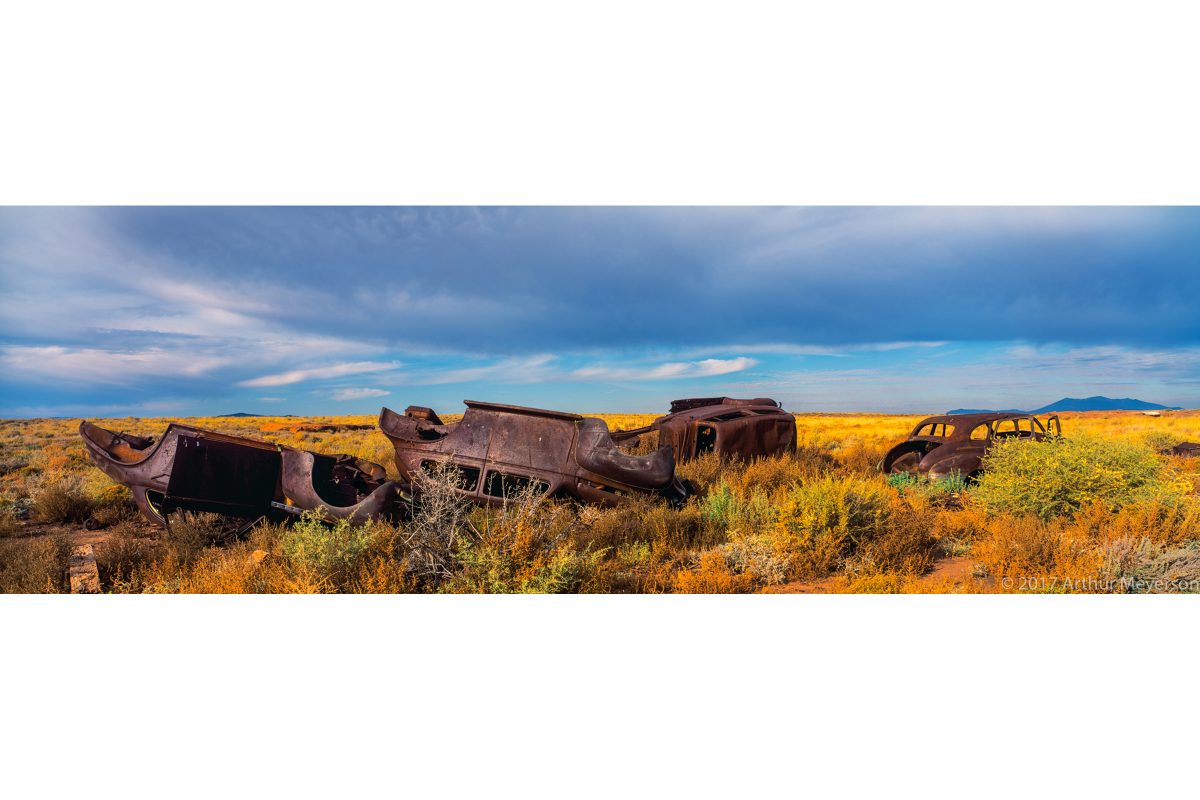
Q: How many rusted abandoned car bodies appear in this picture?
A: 4